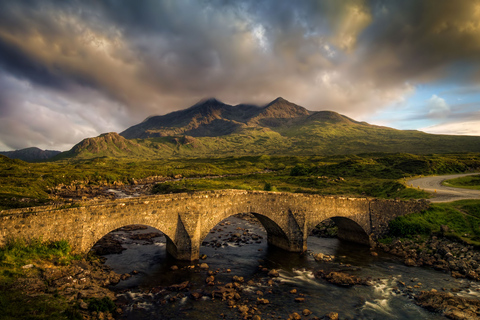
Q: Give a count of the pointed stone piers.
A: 2